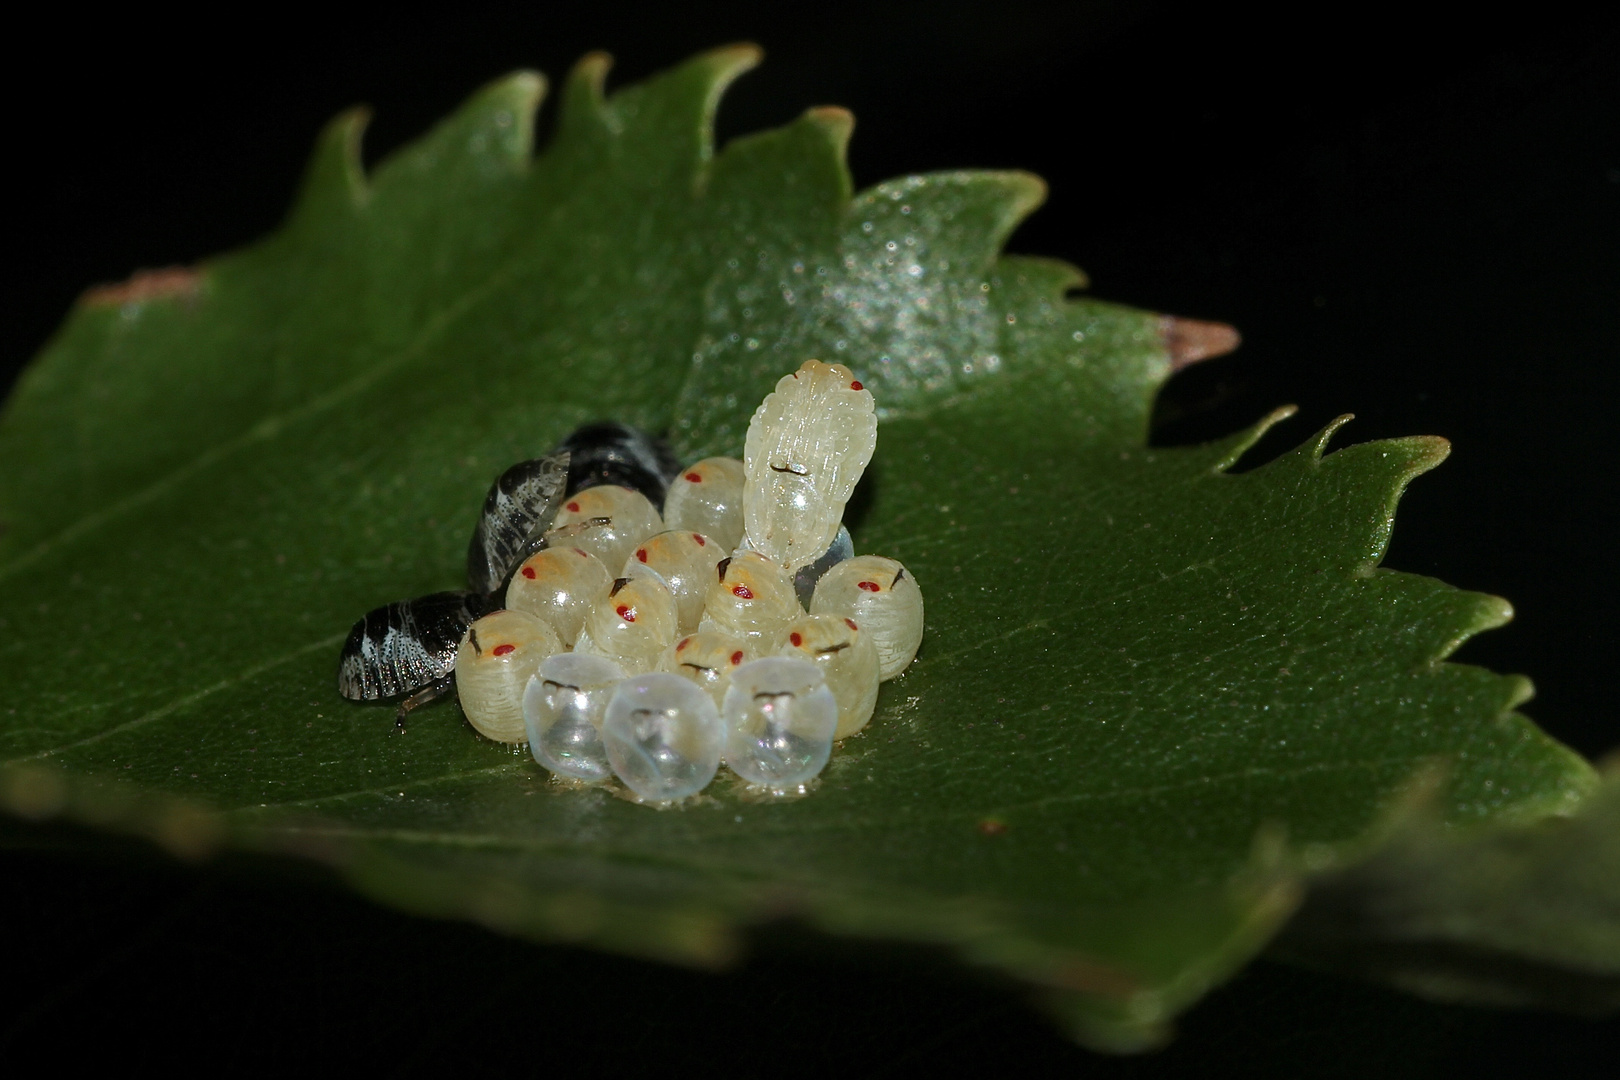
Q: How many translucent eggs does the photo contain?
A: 3